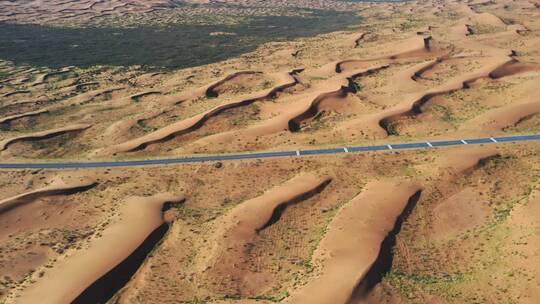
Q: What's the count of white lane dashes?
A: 6